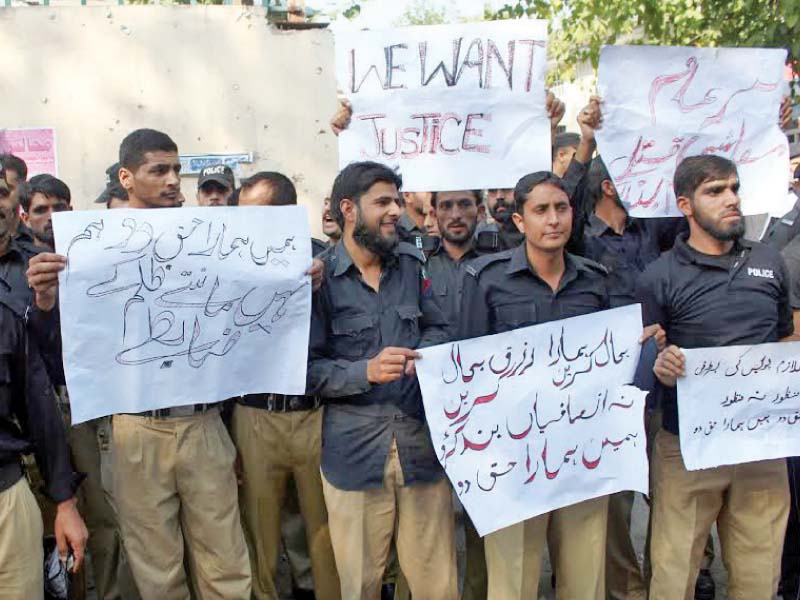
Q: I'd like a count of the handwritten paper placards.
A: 5